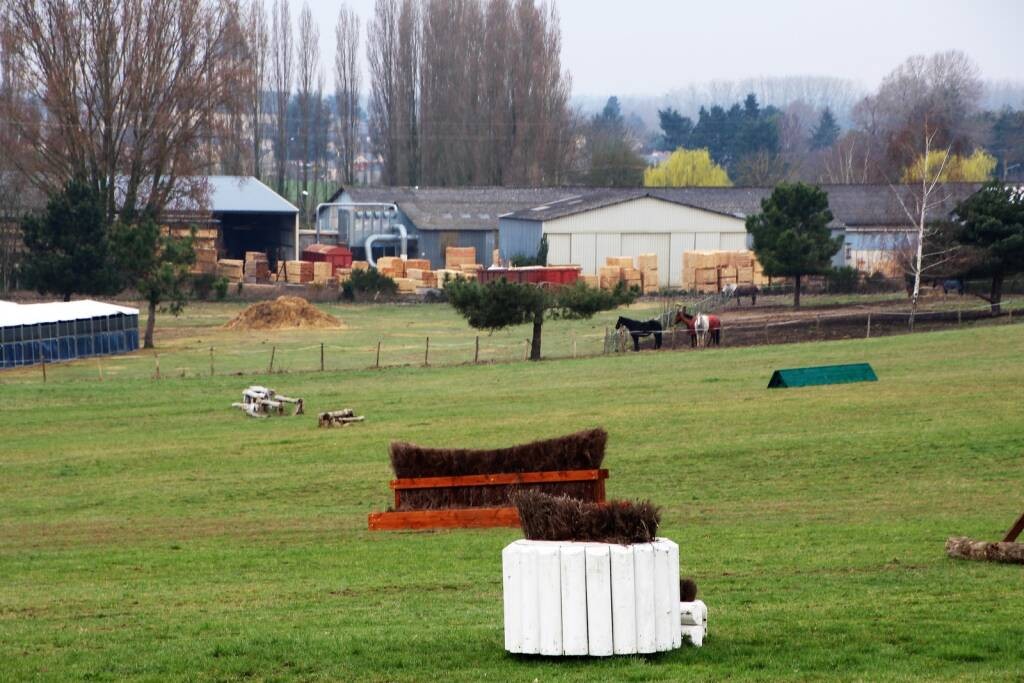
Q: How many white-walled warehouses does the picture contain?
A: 1